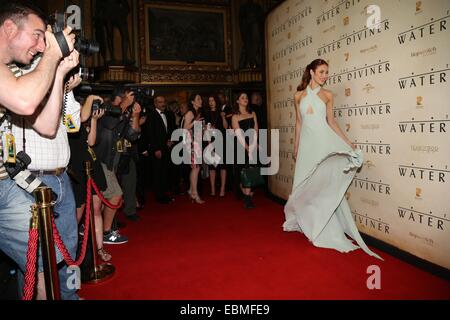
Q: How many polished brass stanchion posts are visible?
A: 2